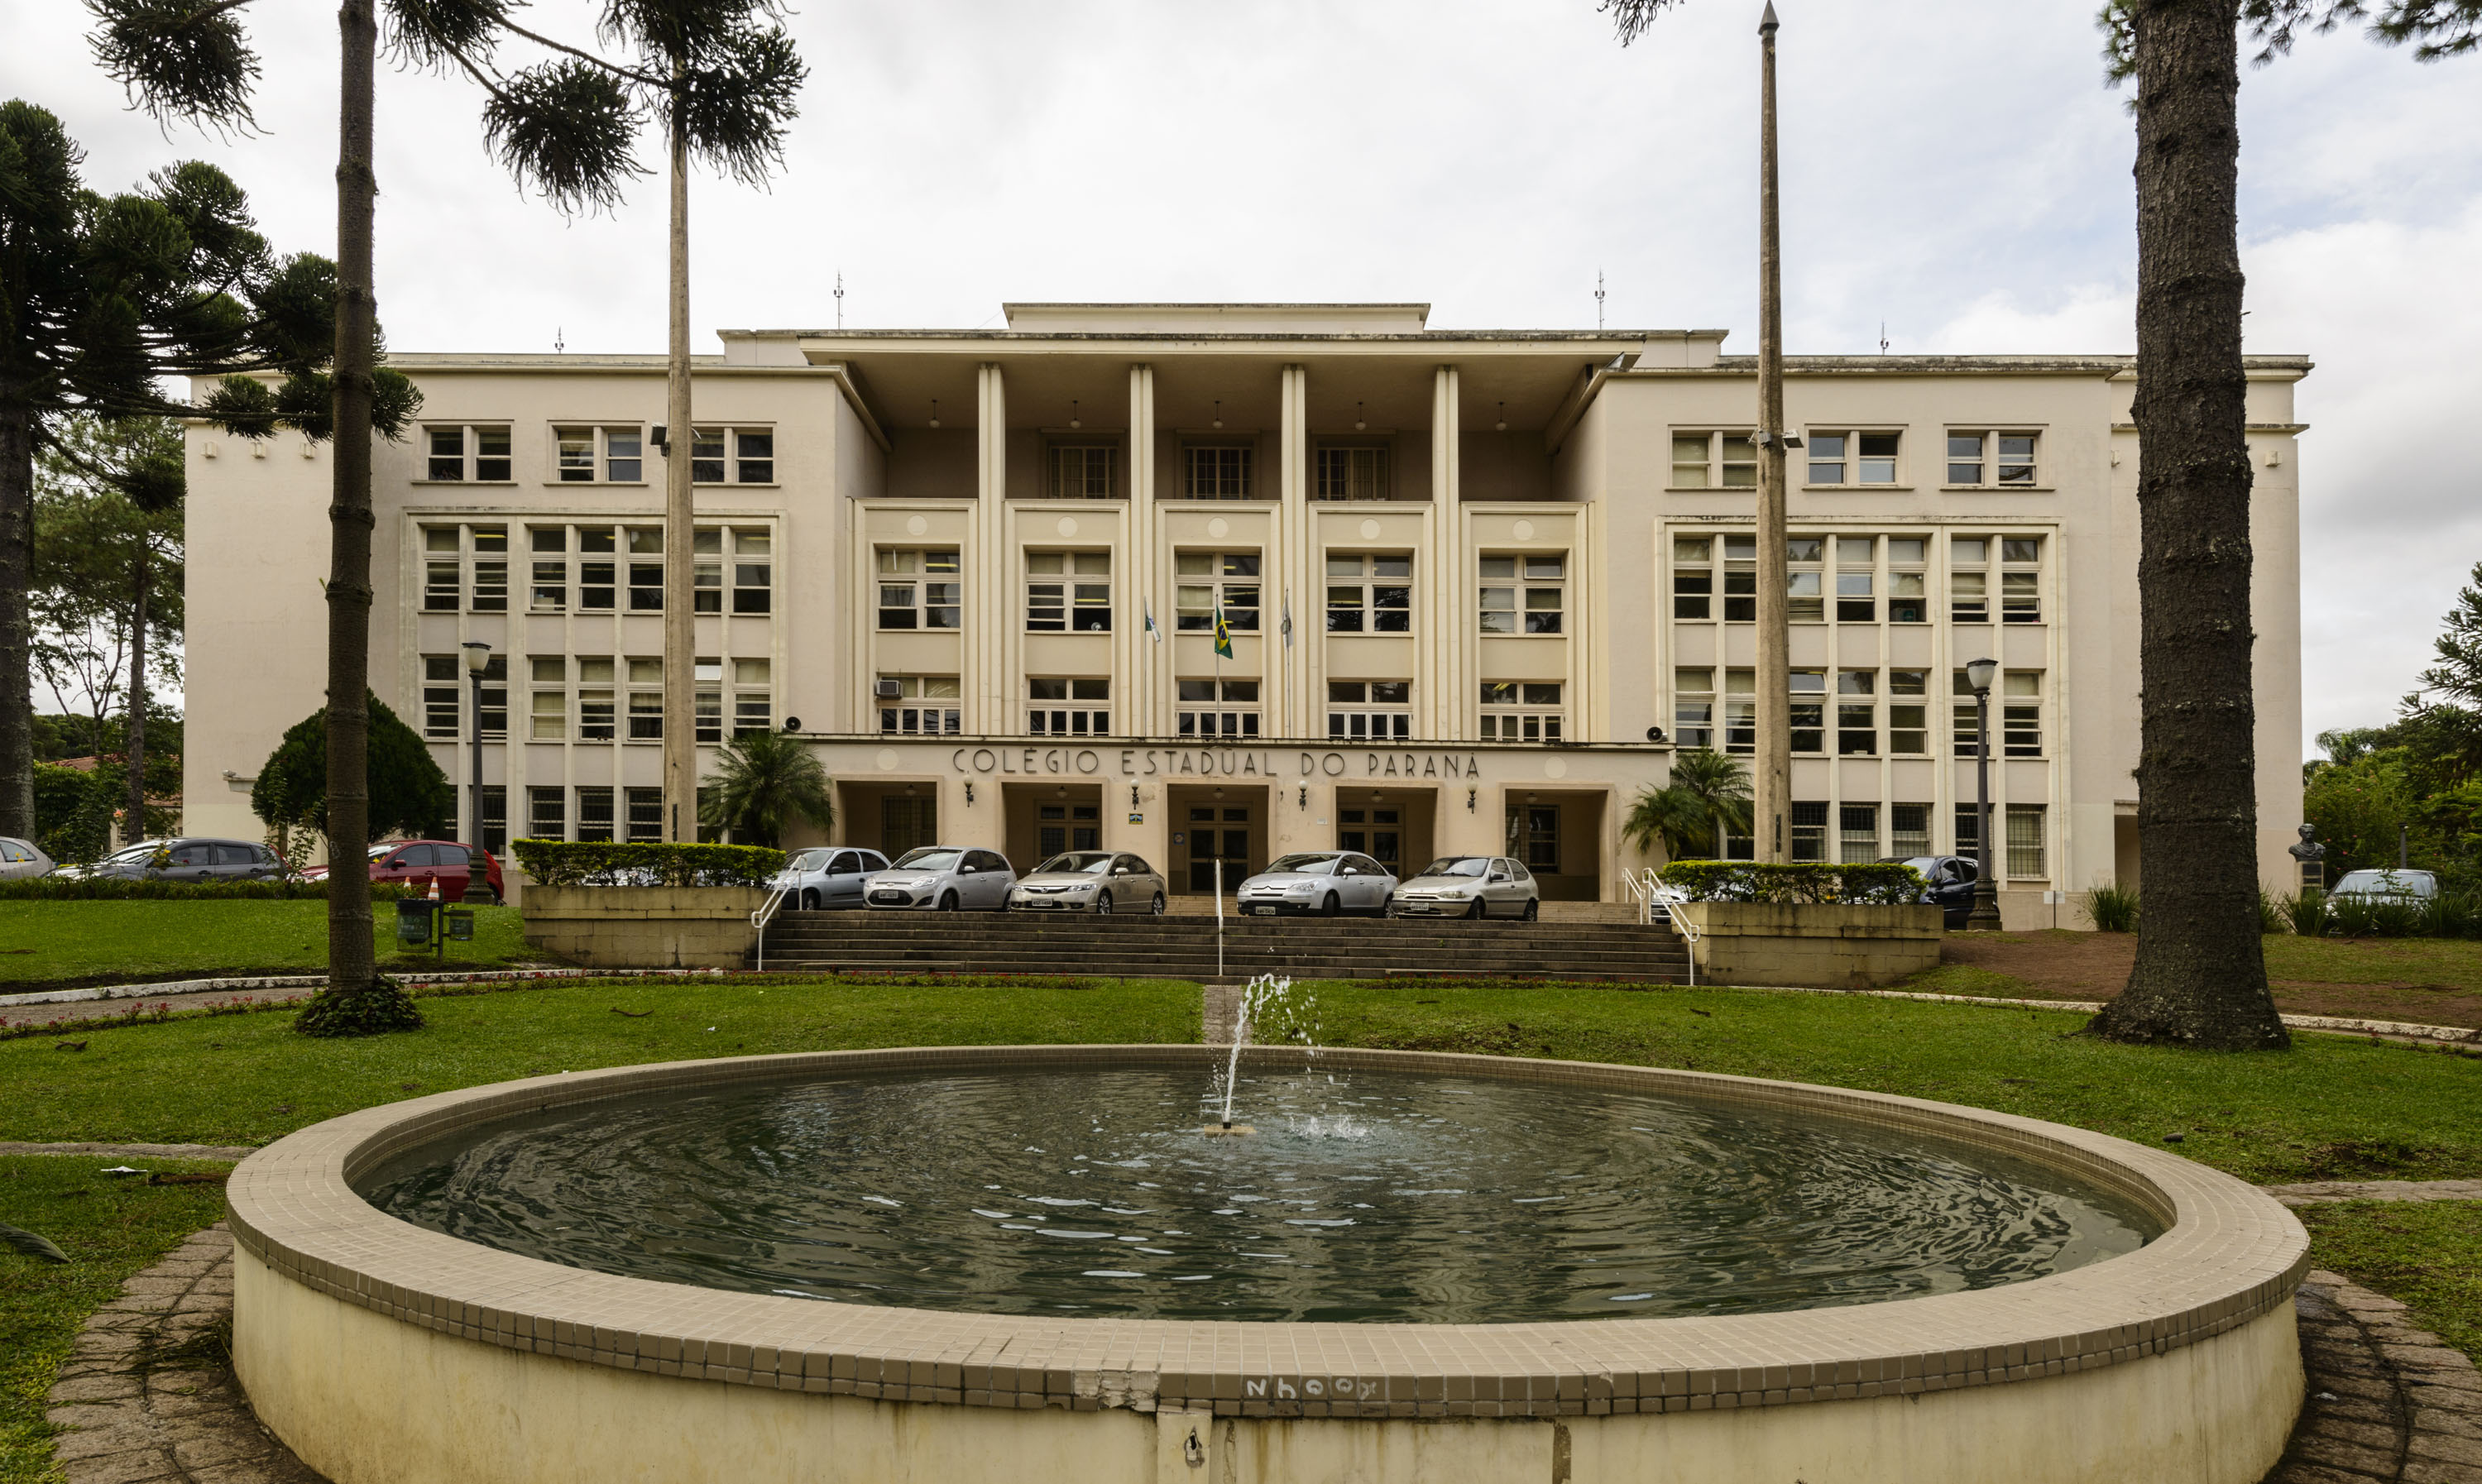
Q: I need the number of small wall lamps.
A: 4